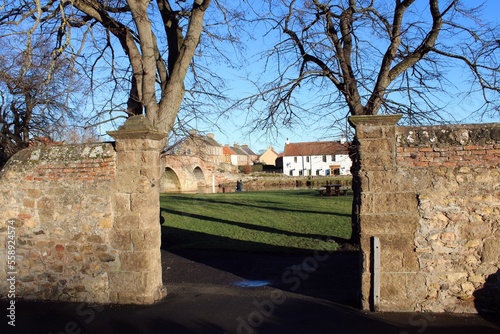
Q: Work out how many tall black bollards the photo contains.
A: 0